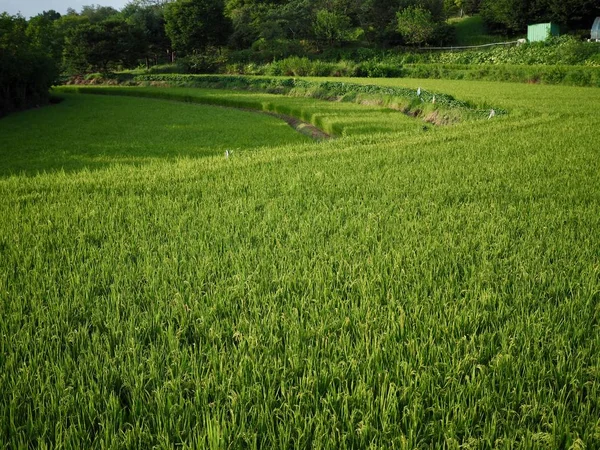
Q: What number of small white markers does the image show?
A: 4